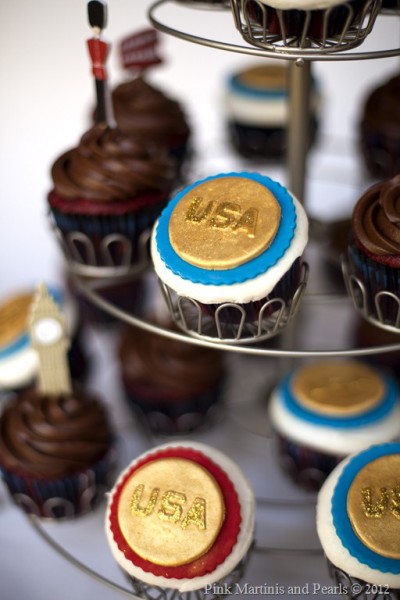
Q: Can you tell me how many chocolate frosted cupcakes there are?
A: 6